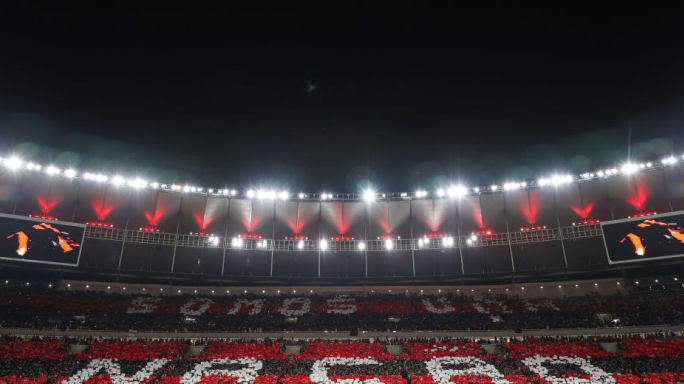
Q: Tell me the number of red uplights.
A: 13